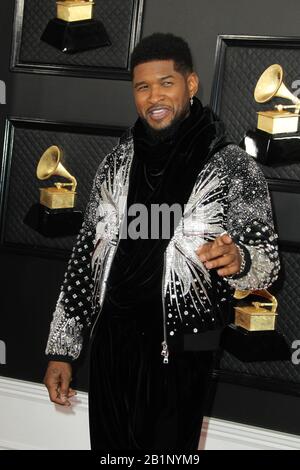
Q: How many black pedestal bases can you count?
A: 4